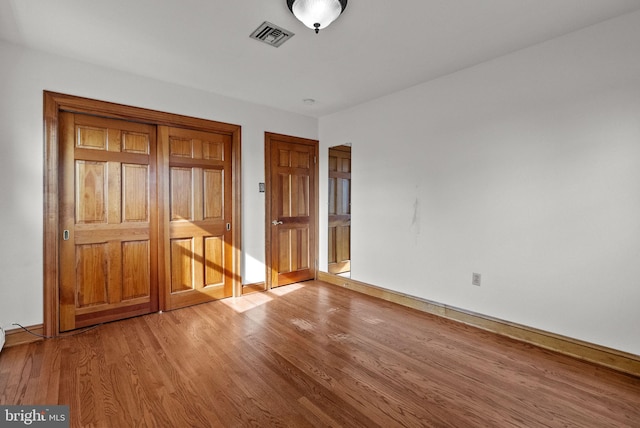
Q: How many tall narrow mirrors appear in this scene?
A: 1